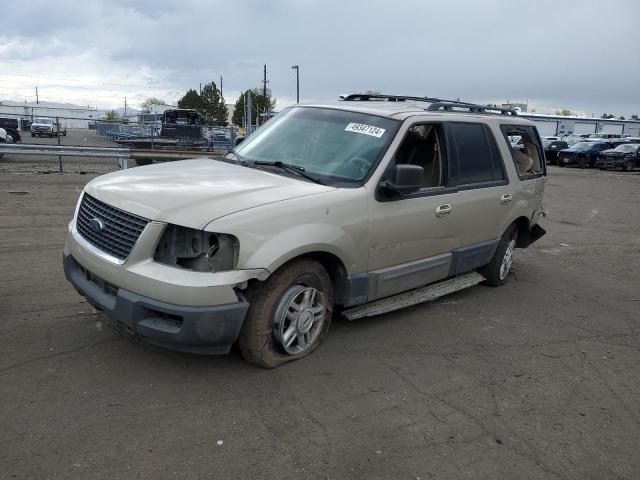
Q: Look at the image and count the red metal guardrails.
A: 0